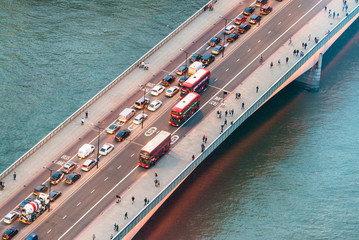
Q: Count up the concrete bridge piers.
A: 1